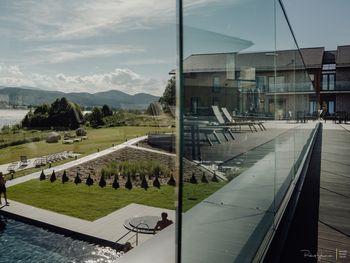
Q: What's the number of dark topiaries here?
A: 14